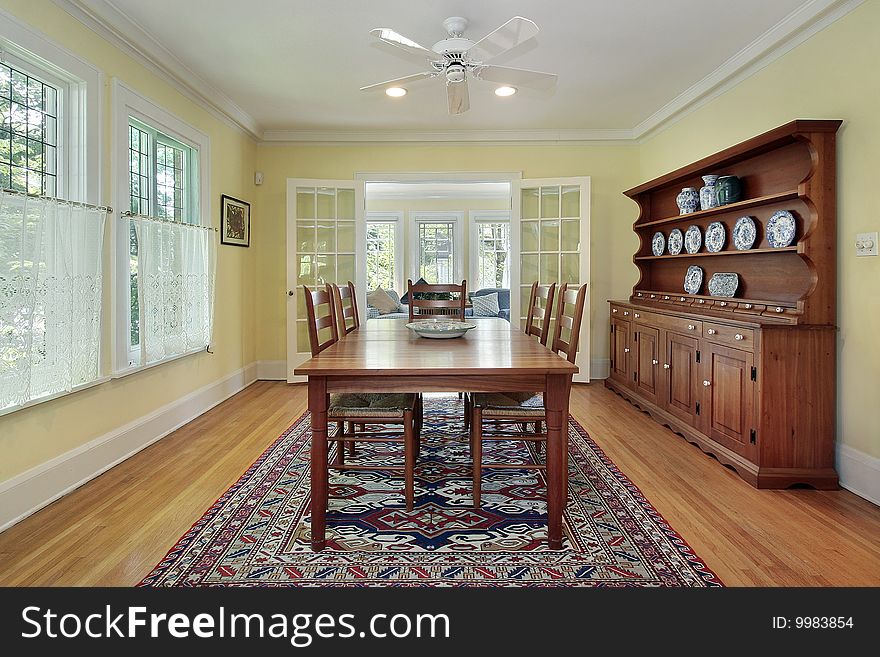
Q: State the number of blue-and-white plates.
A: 8